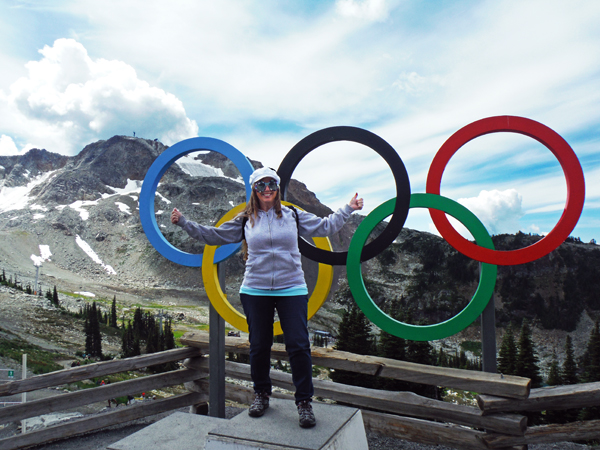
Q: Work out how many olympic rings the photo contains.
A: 5